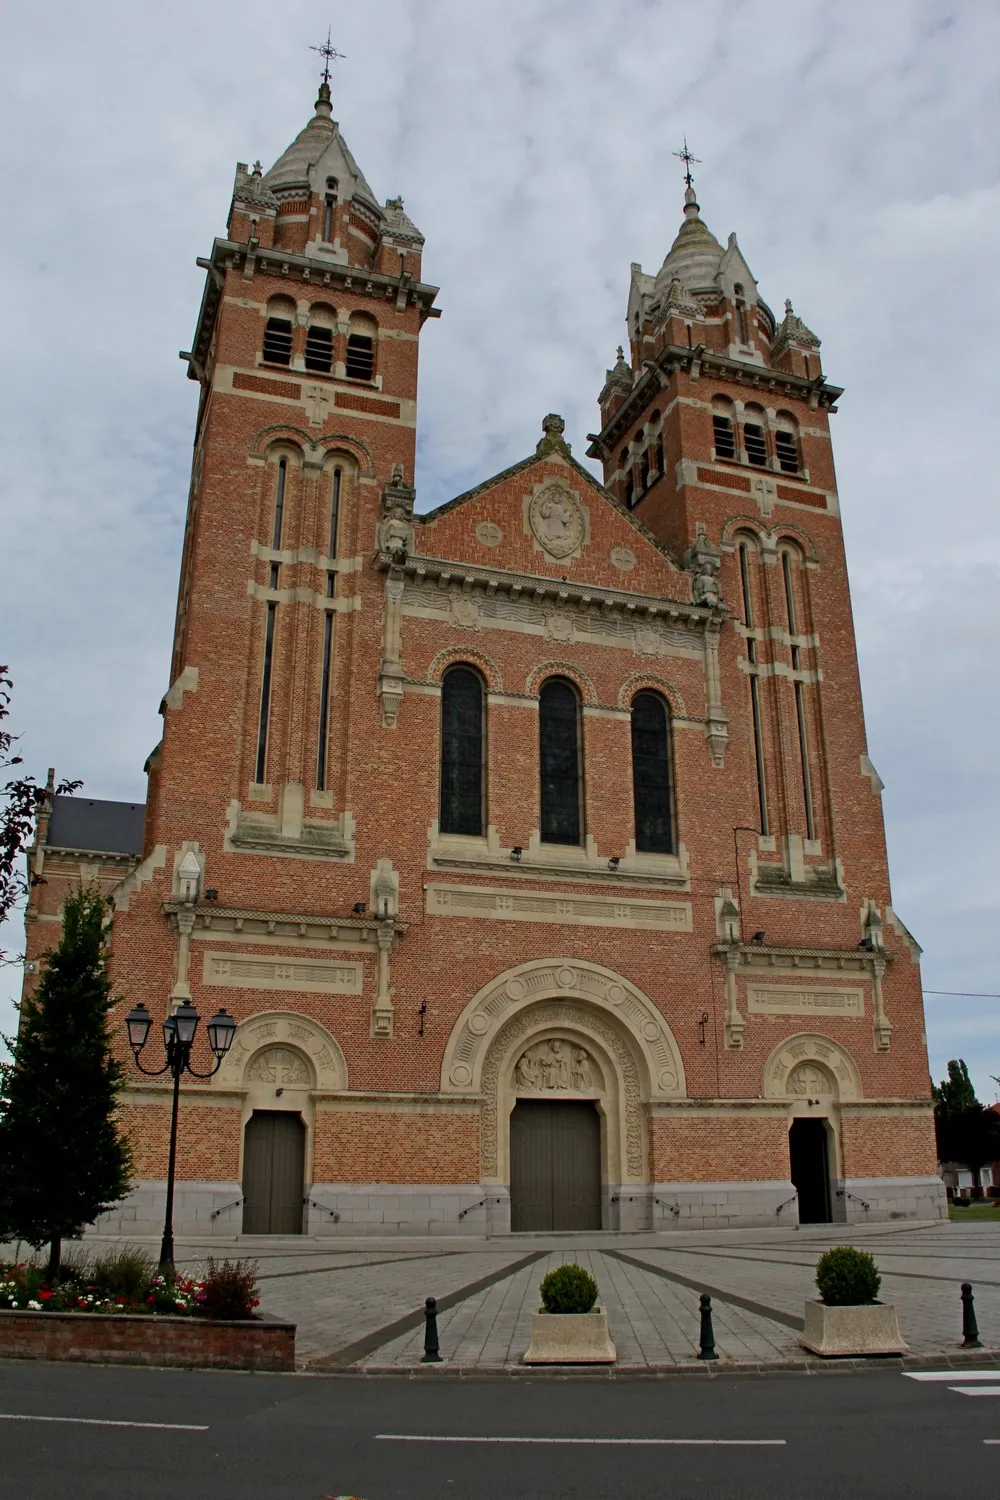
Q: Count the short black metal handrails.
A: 6